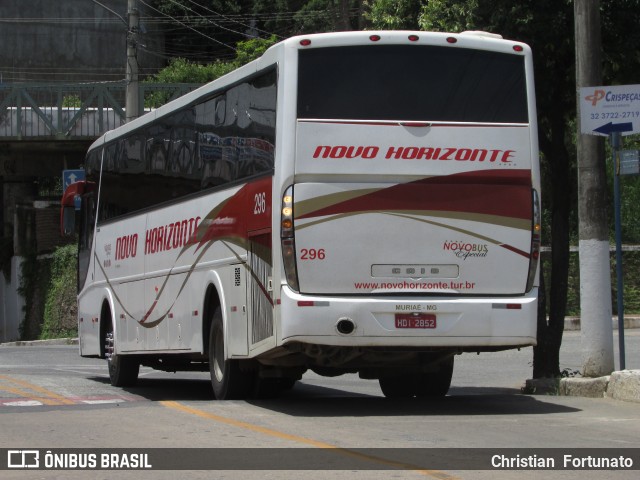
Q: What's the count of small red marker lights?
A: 5